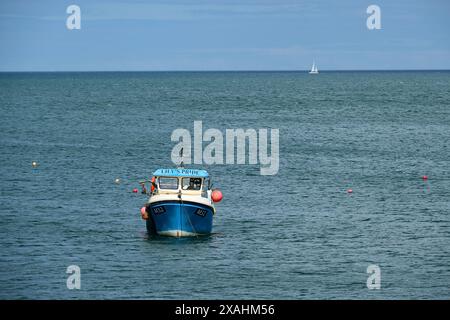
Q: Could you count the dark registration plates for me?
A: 2